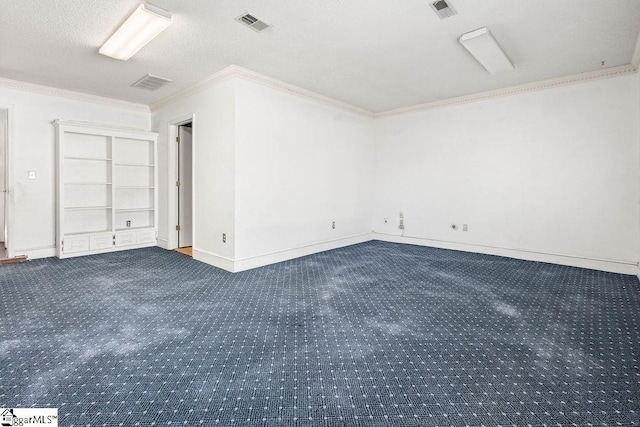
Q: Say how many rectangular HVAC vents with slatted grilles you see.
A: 3